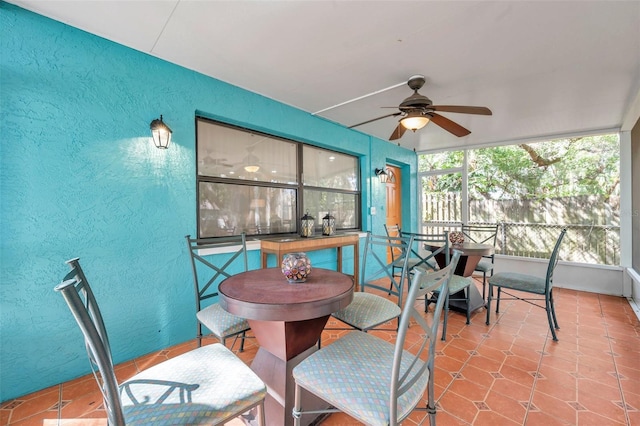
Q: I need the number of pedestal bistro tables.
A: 2